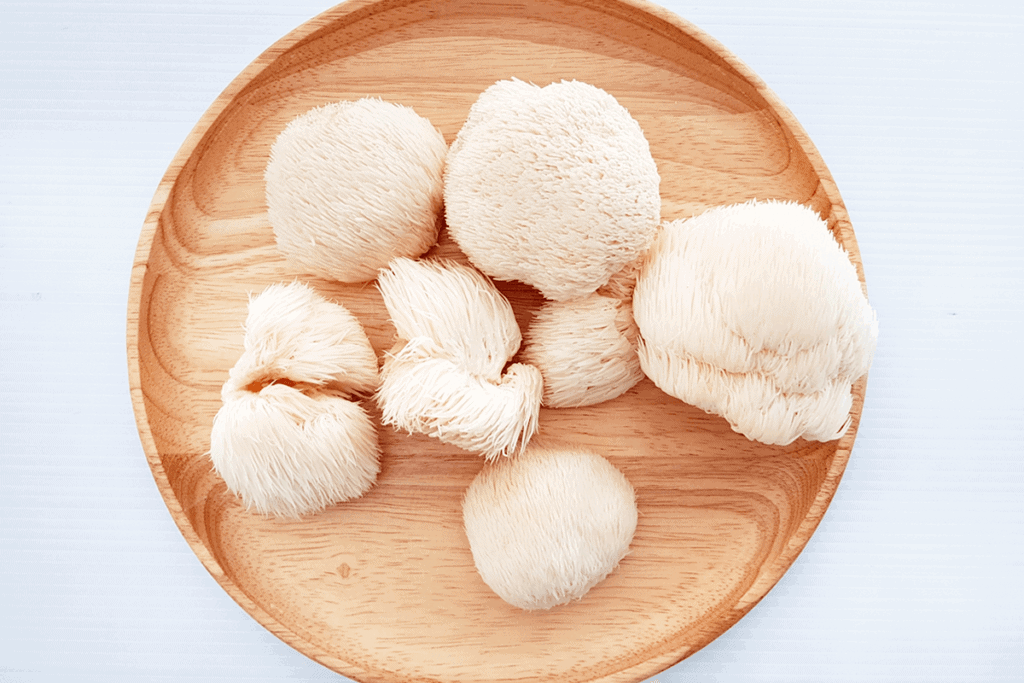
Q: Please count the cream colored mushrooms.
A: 7